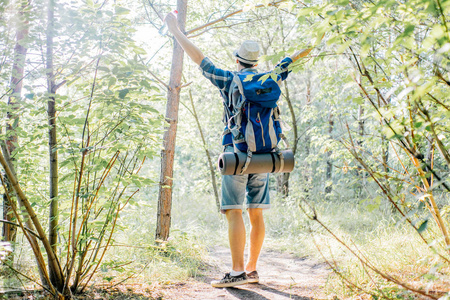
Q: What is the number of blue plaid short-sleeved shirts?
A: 1